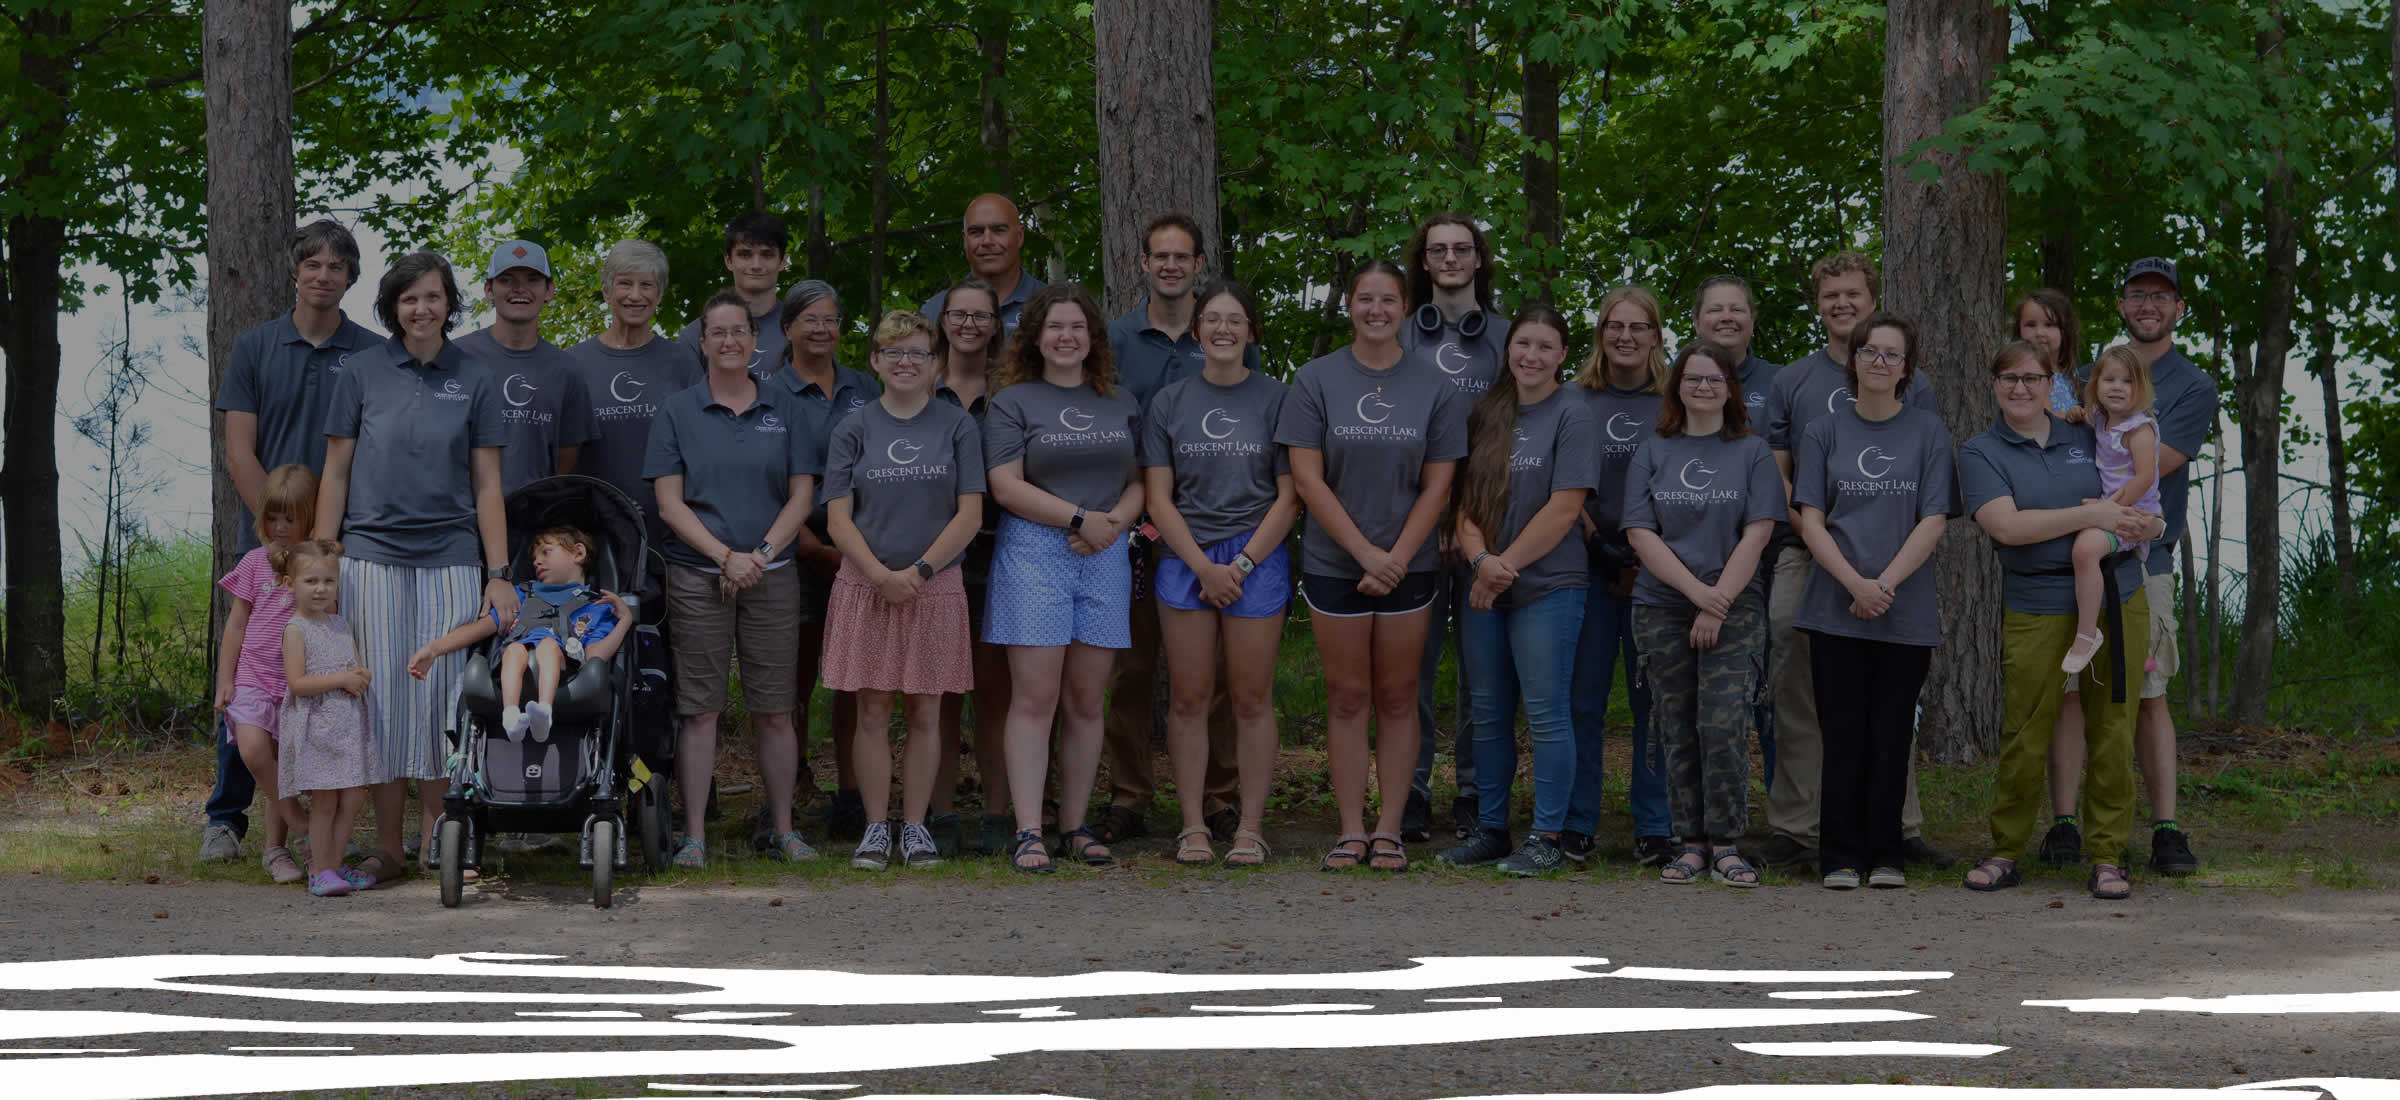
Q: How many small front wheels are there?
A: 2